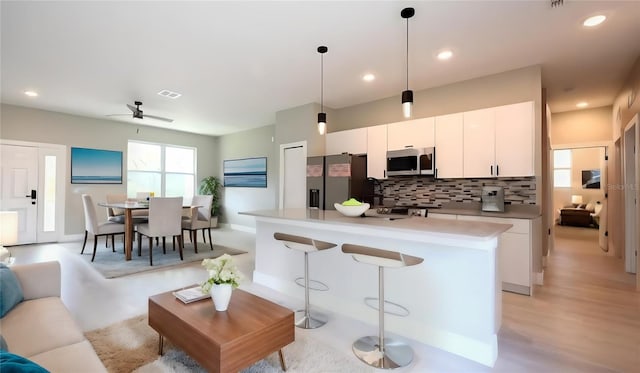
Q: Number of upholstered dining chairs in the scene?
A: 5